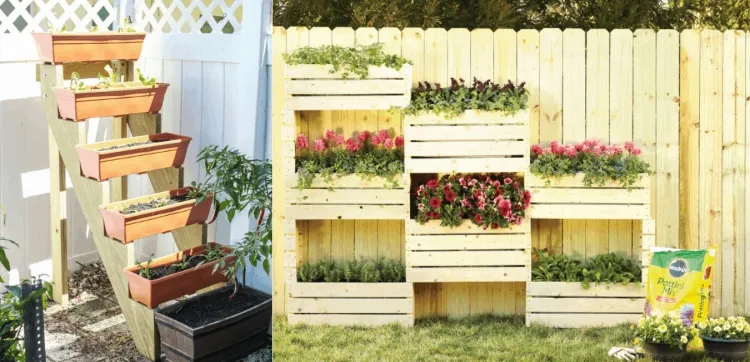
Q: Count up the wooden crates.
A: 7